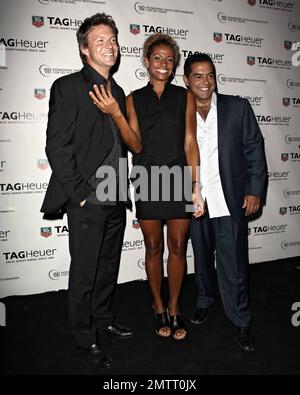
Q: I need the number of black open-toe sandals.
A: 2